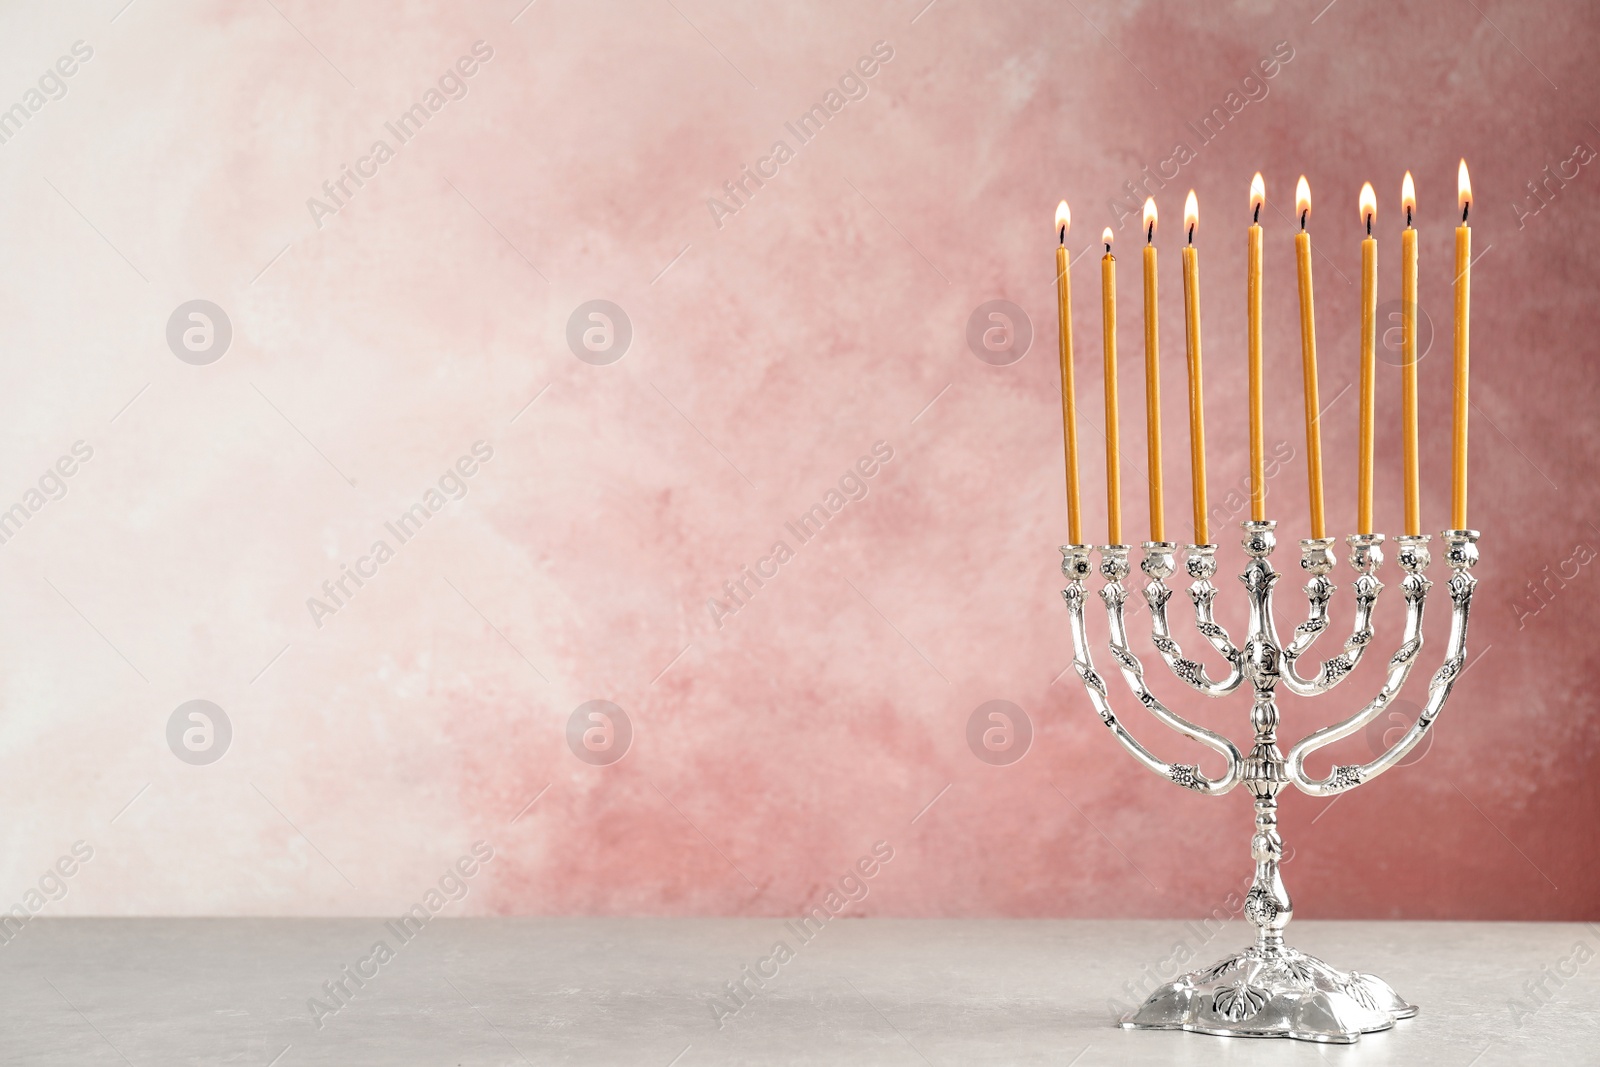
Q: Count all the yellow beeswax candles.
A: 9